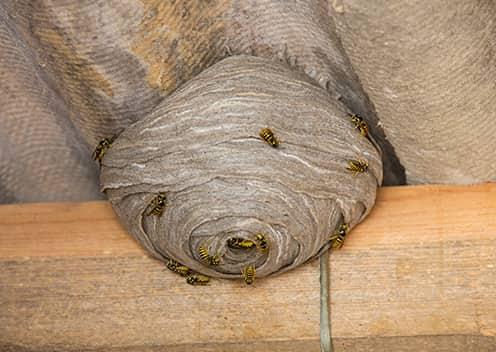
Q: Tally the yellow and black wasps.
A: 12